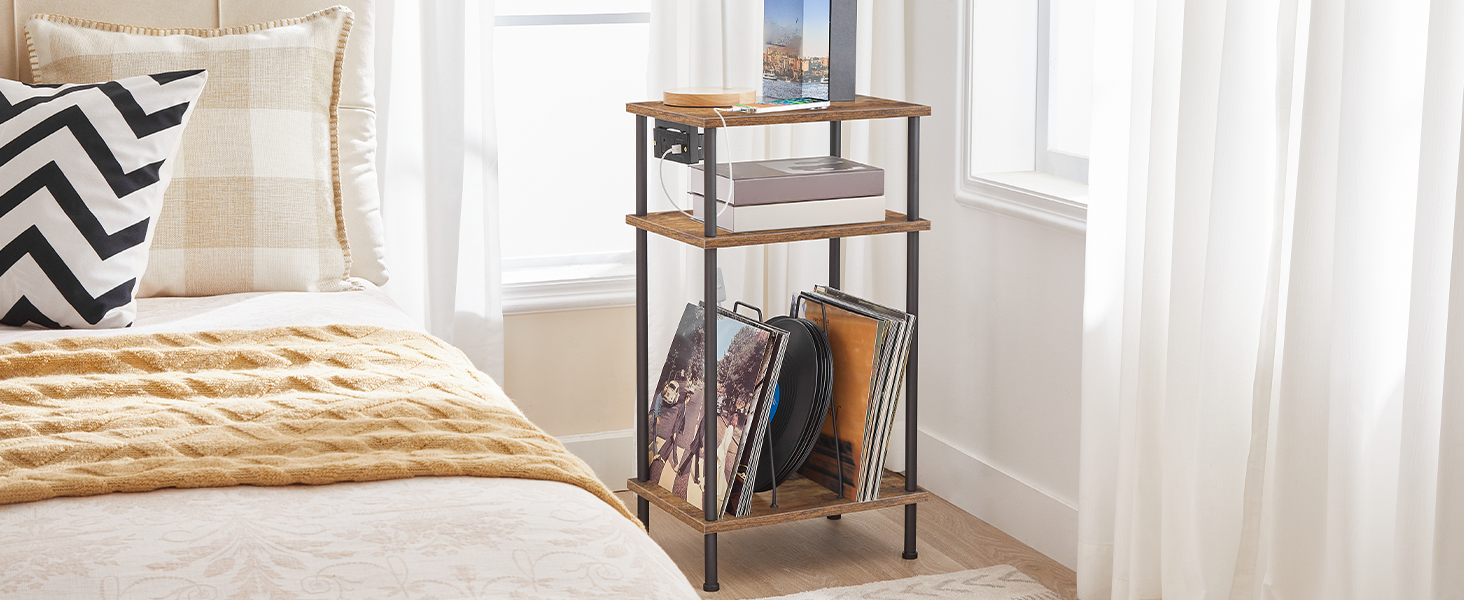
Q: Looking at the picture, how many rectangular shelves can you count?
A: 3